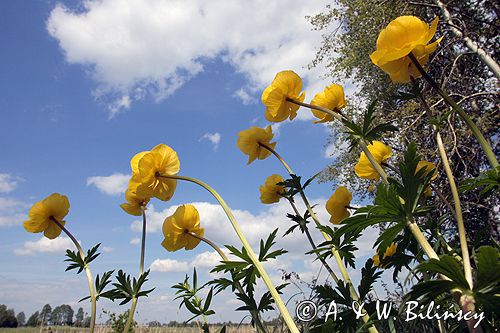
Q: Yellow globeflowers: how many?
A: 13